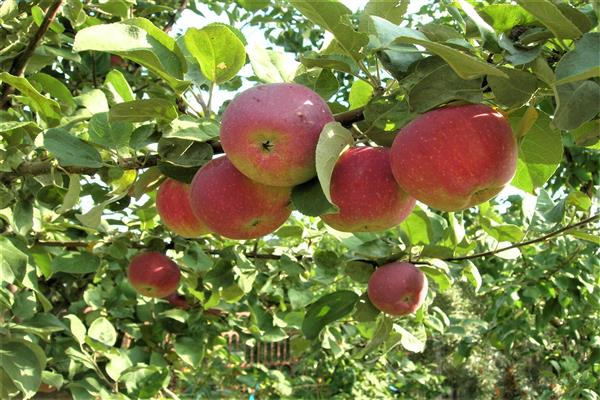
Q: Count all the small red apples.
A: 2